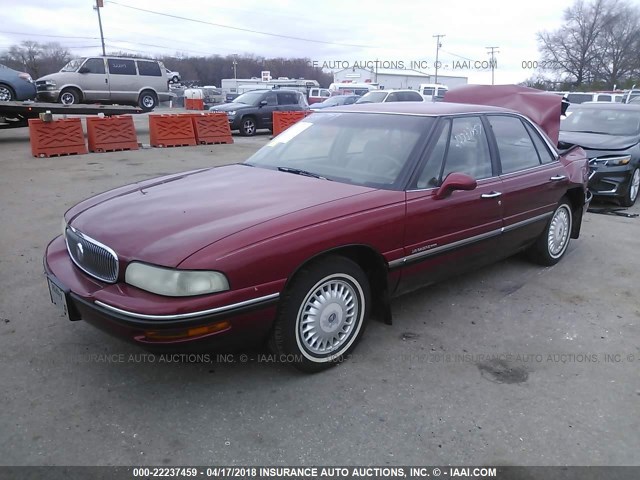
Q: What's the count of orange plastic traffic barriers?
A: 5